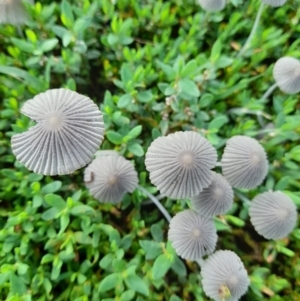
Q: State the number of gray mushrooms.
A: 12